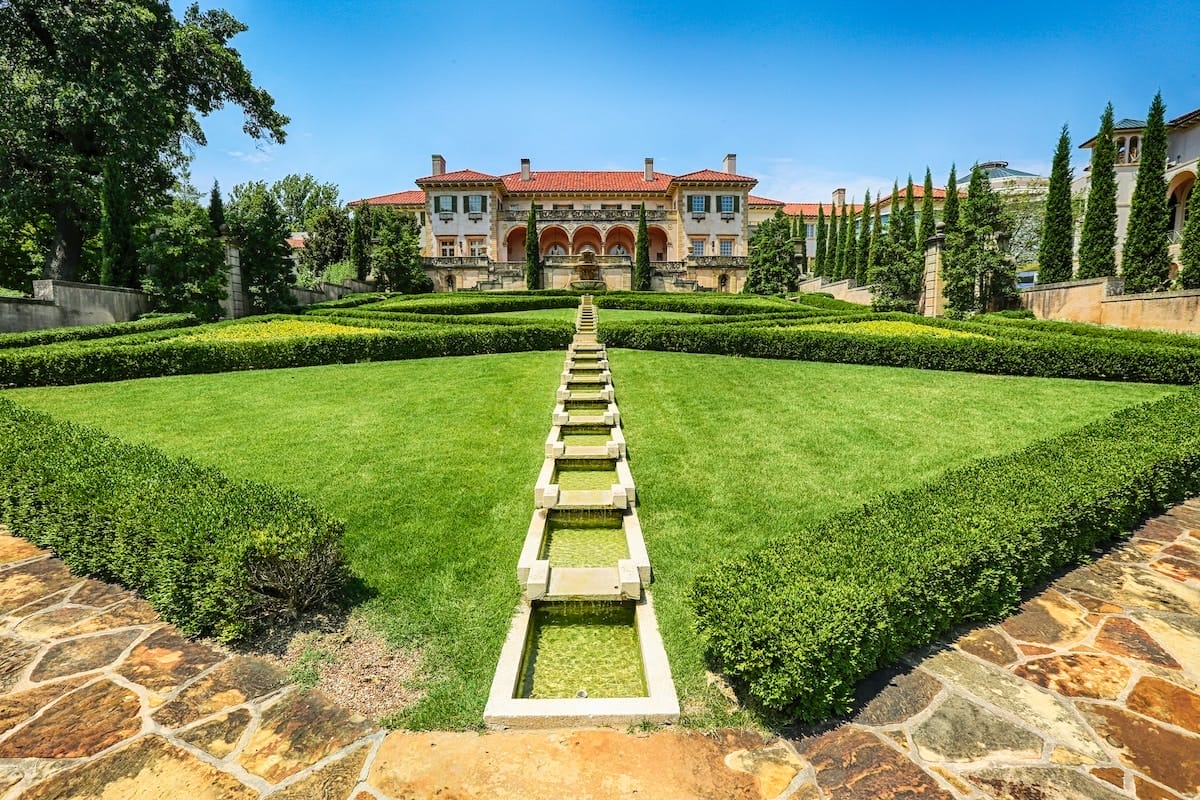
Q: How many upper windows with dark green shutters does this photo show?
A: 4